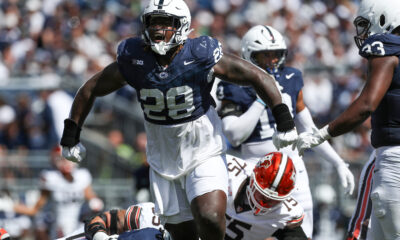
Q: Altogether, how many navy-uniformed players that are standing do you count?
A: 3